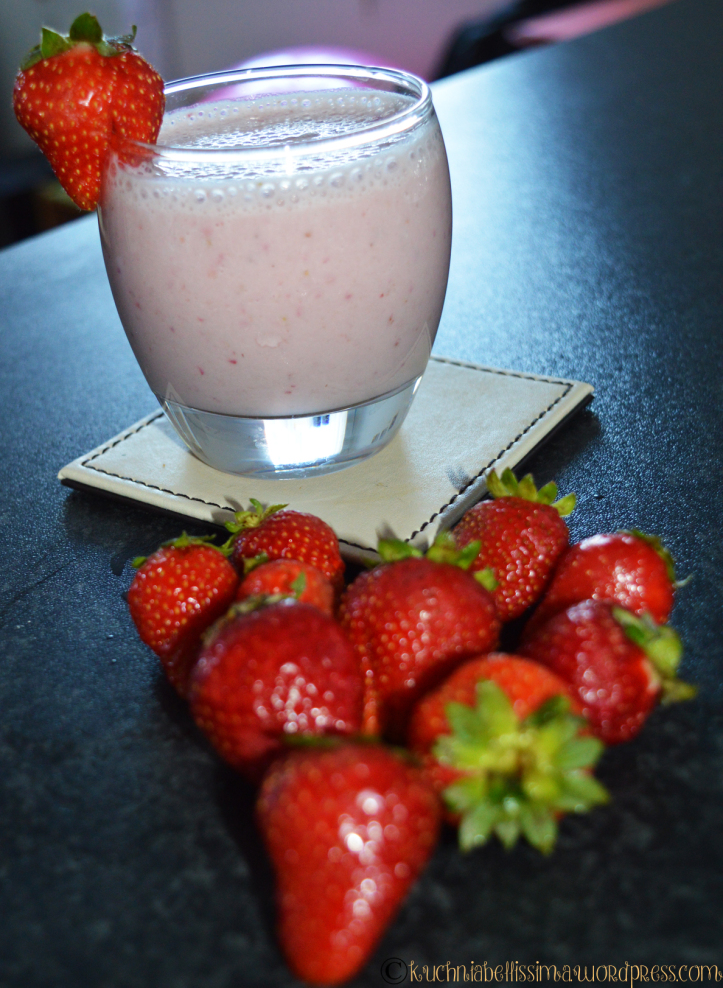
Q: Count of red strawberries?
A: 11